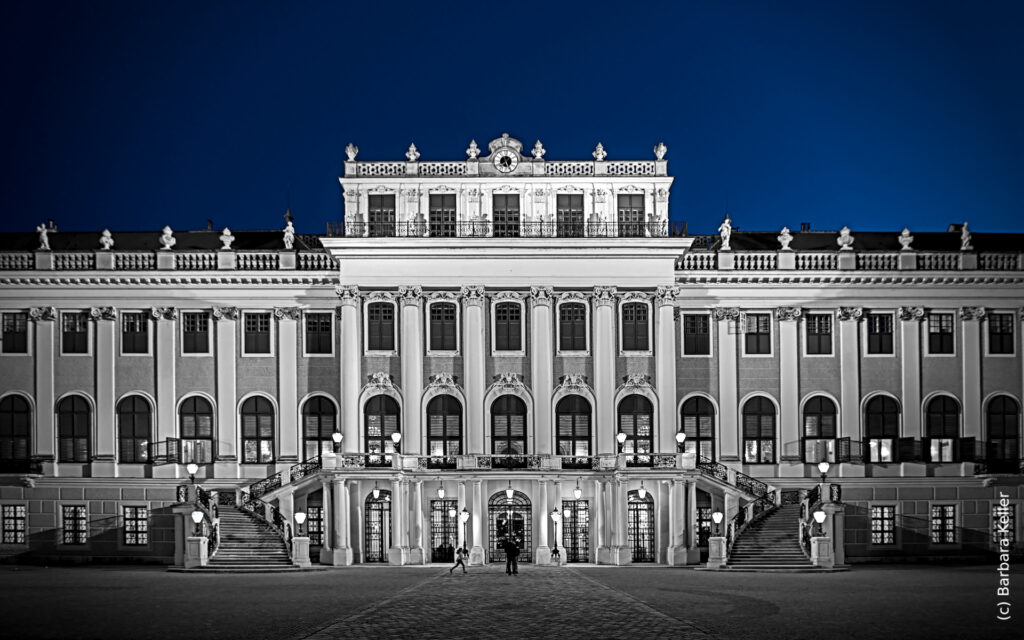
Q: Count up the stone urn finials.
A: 12